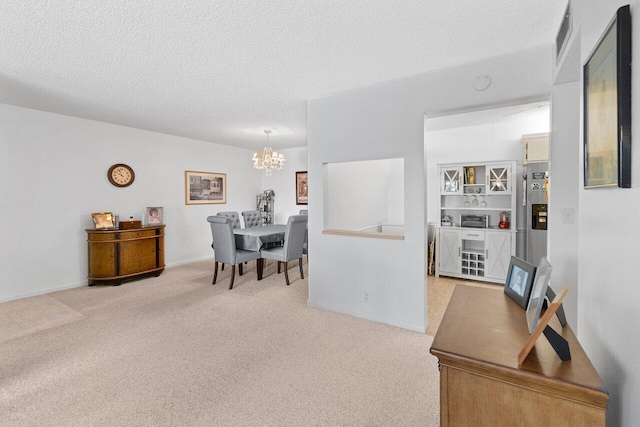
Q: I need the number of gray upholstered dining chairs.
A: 5